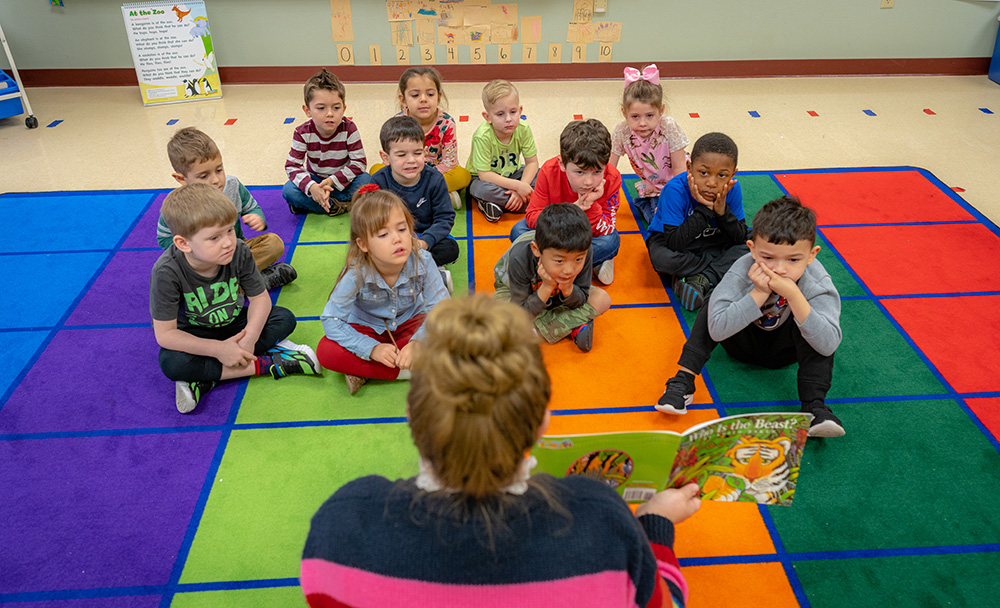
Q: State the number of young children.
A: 12